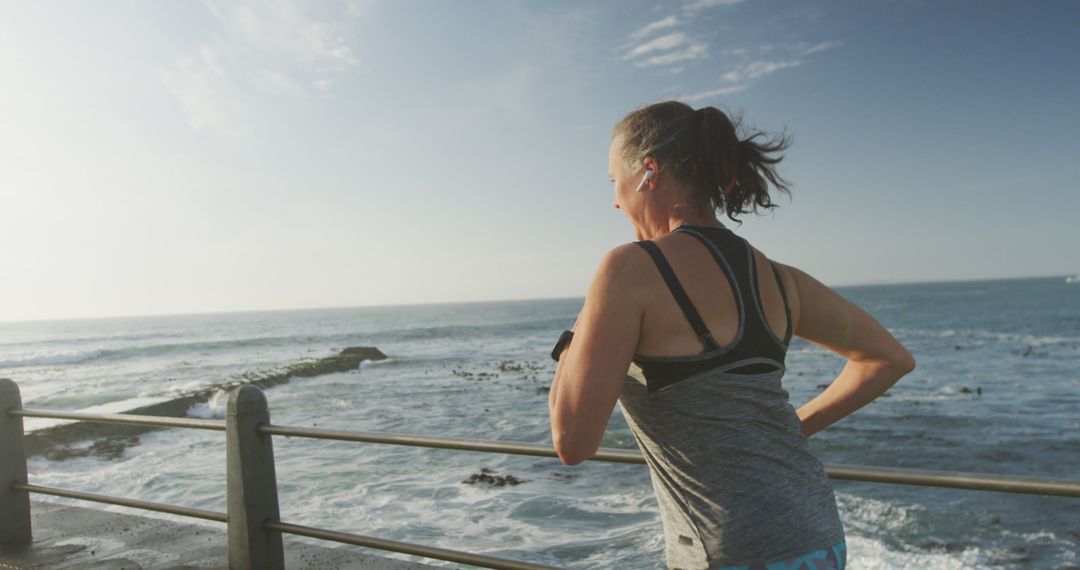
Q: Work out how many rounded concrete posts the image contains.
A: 2